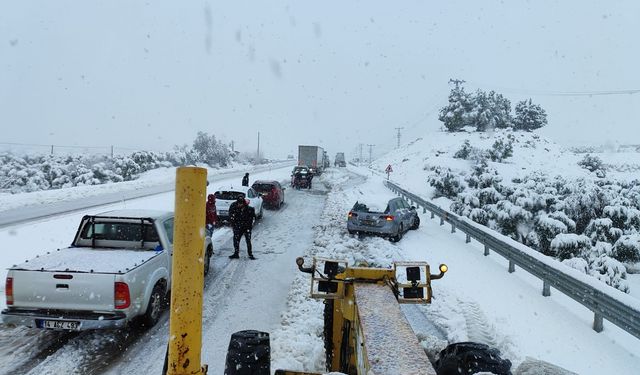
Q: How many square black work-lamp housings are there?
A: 4